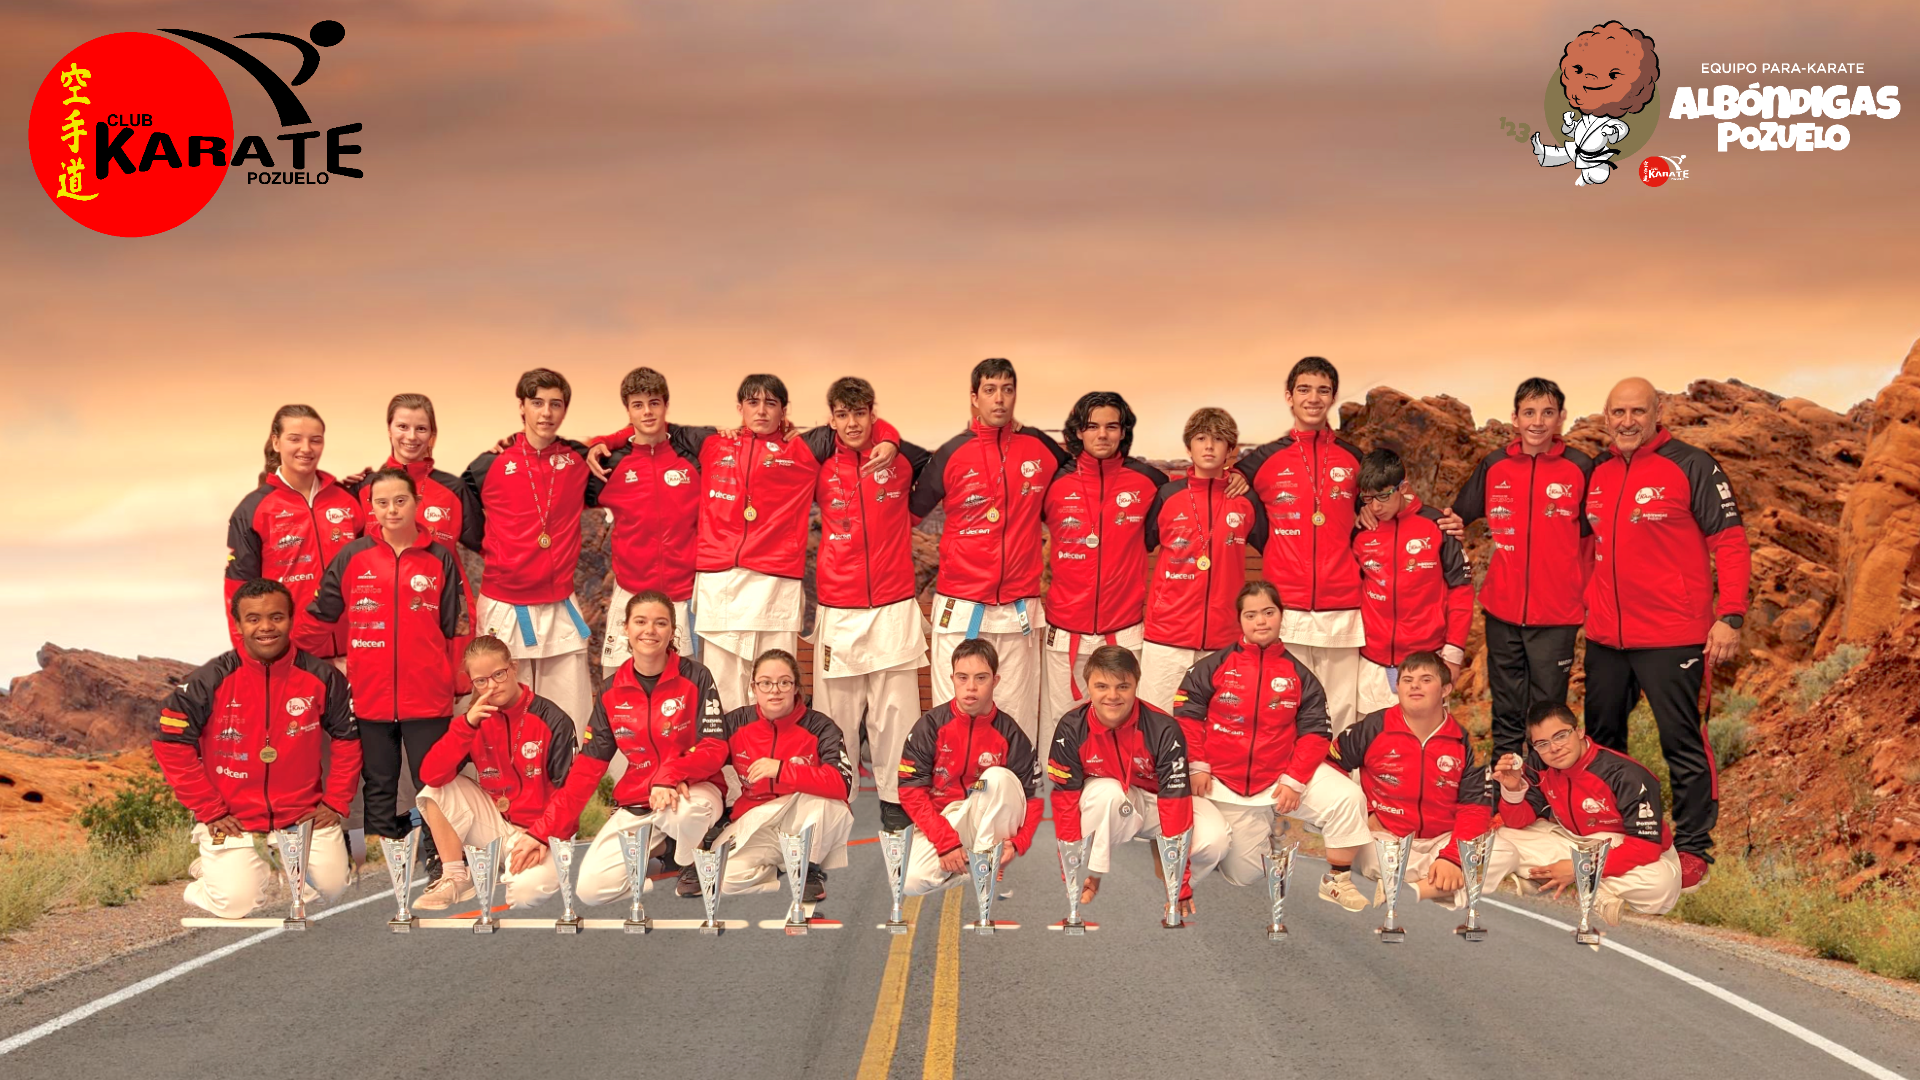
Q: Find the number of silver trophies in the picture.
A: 15